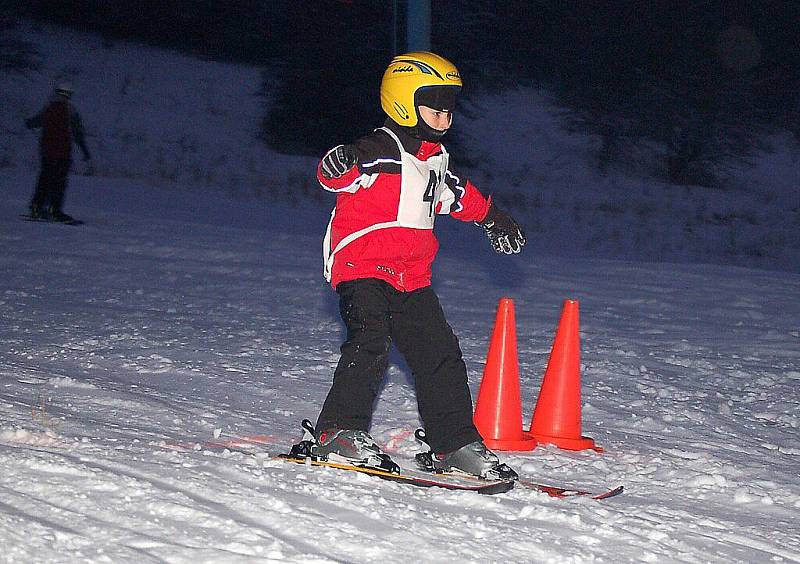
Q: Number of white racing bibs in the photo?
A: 1